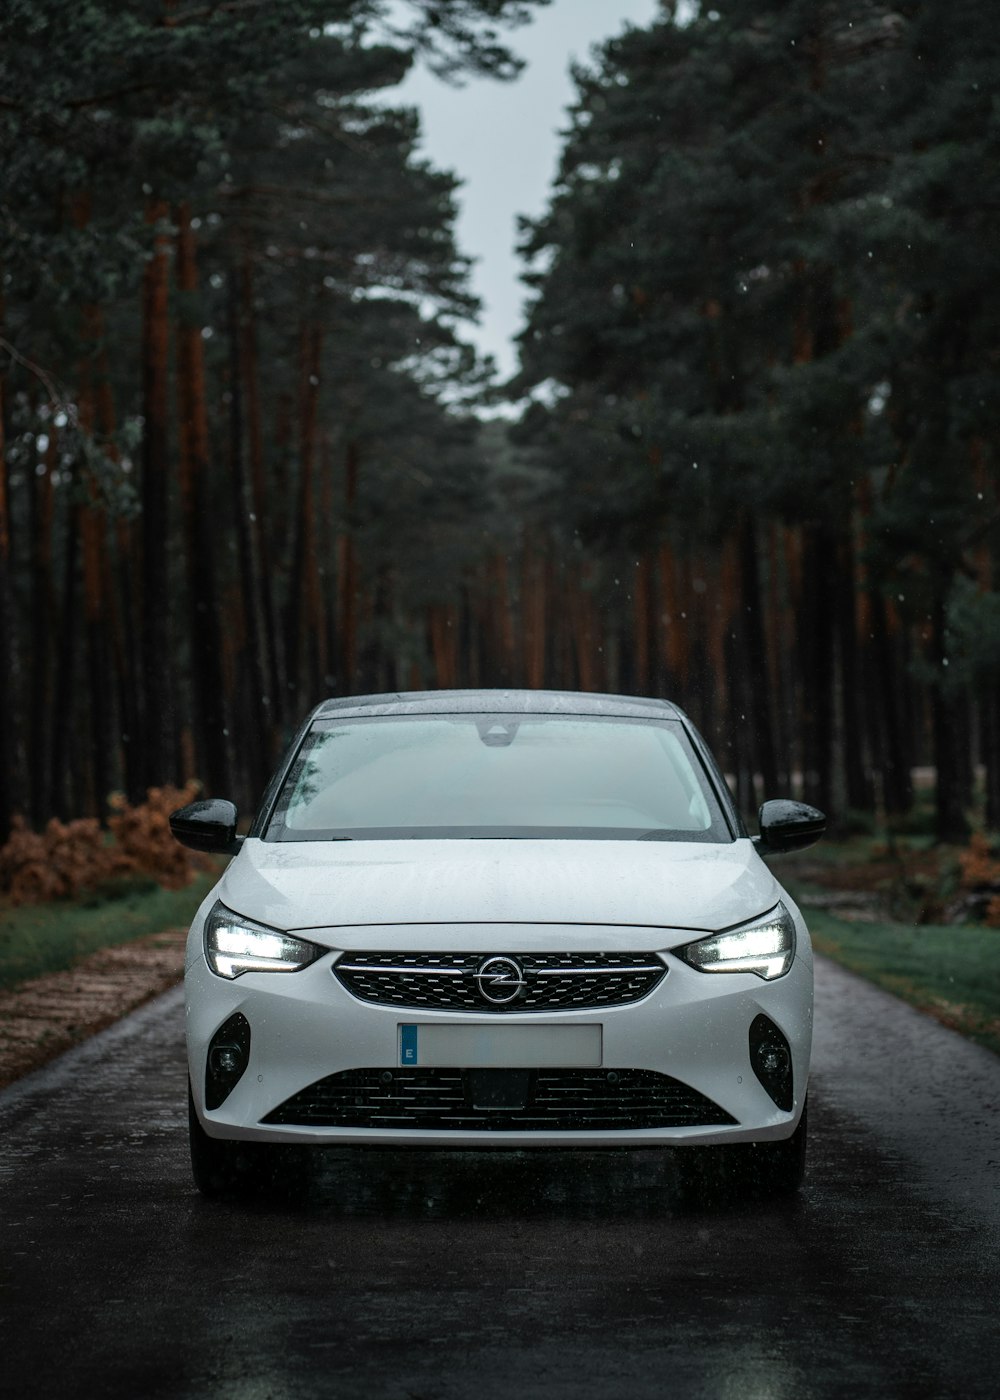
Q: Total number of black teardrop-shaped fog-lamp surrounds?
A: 2